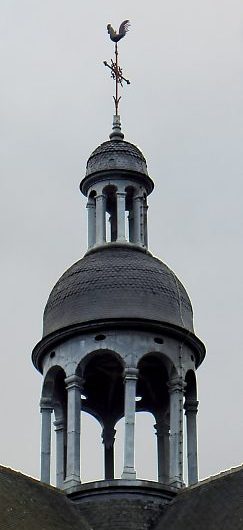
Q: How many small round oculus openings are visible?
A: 4